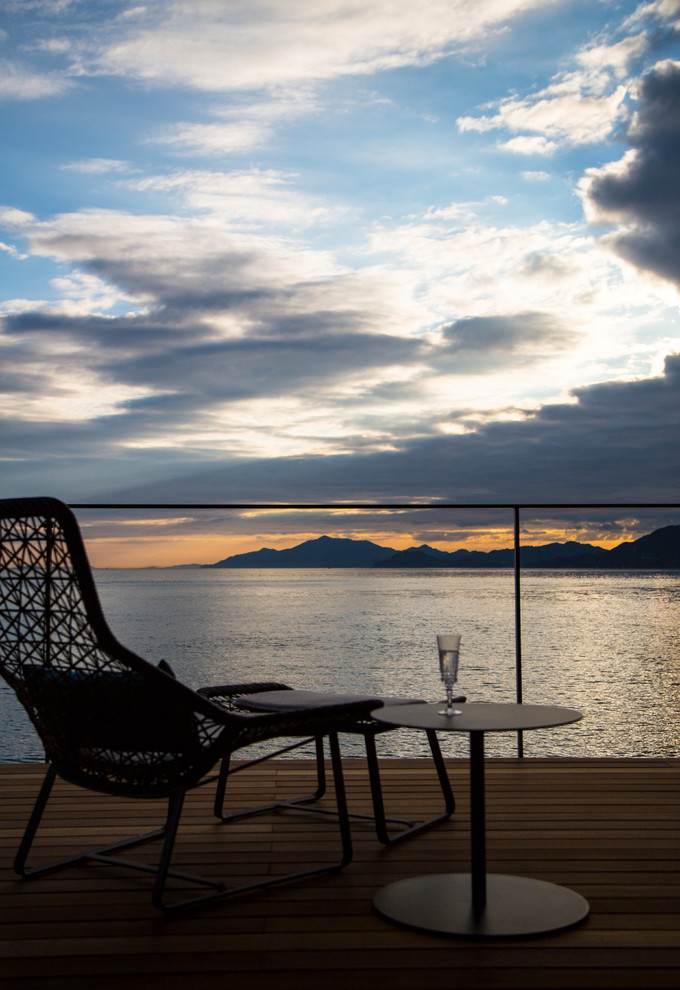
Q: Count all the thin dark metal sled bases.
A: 2